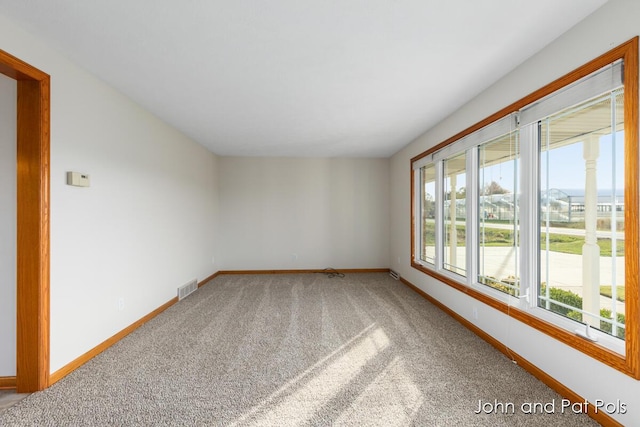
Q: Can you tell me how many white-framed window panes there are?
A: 4